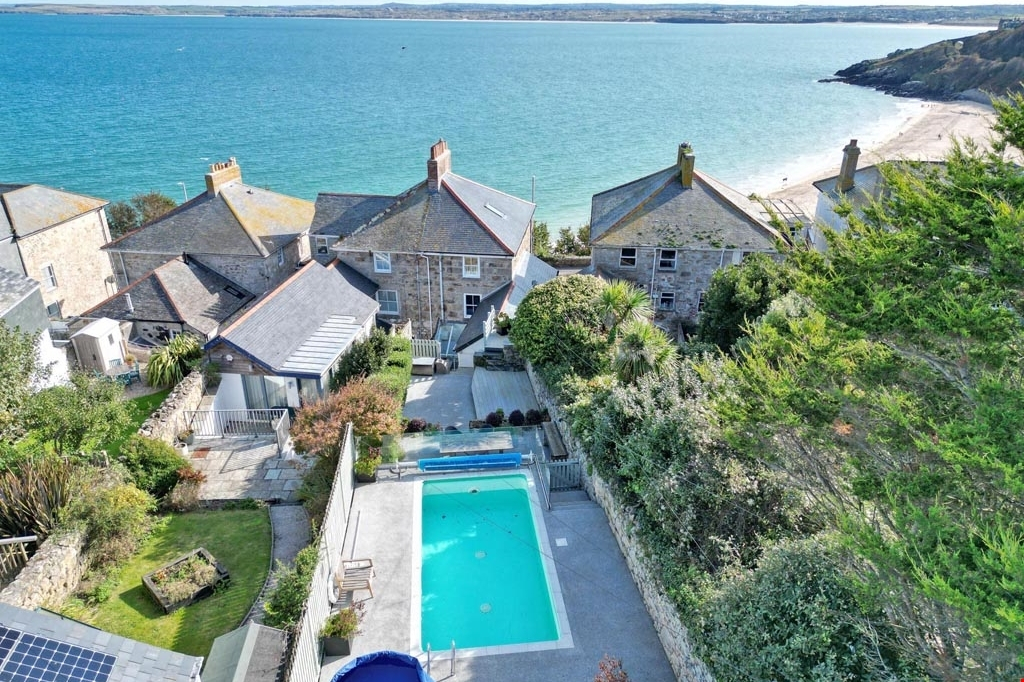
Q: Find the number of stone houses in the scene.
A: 4